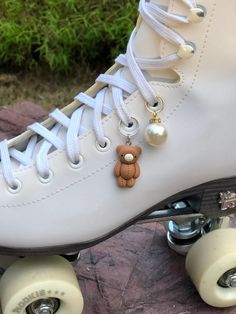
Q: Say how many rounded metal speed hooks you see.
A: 2